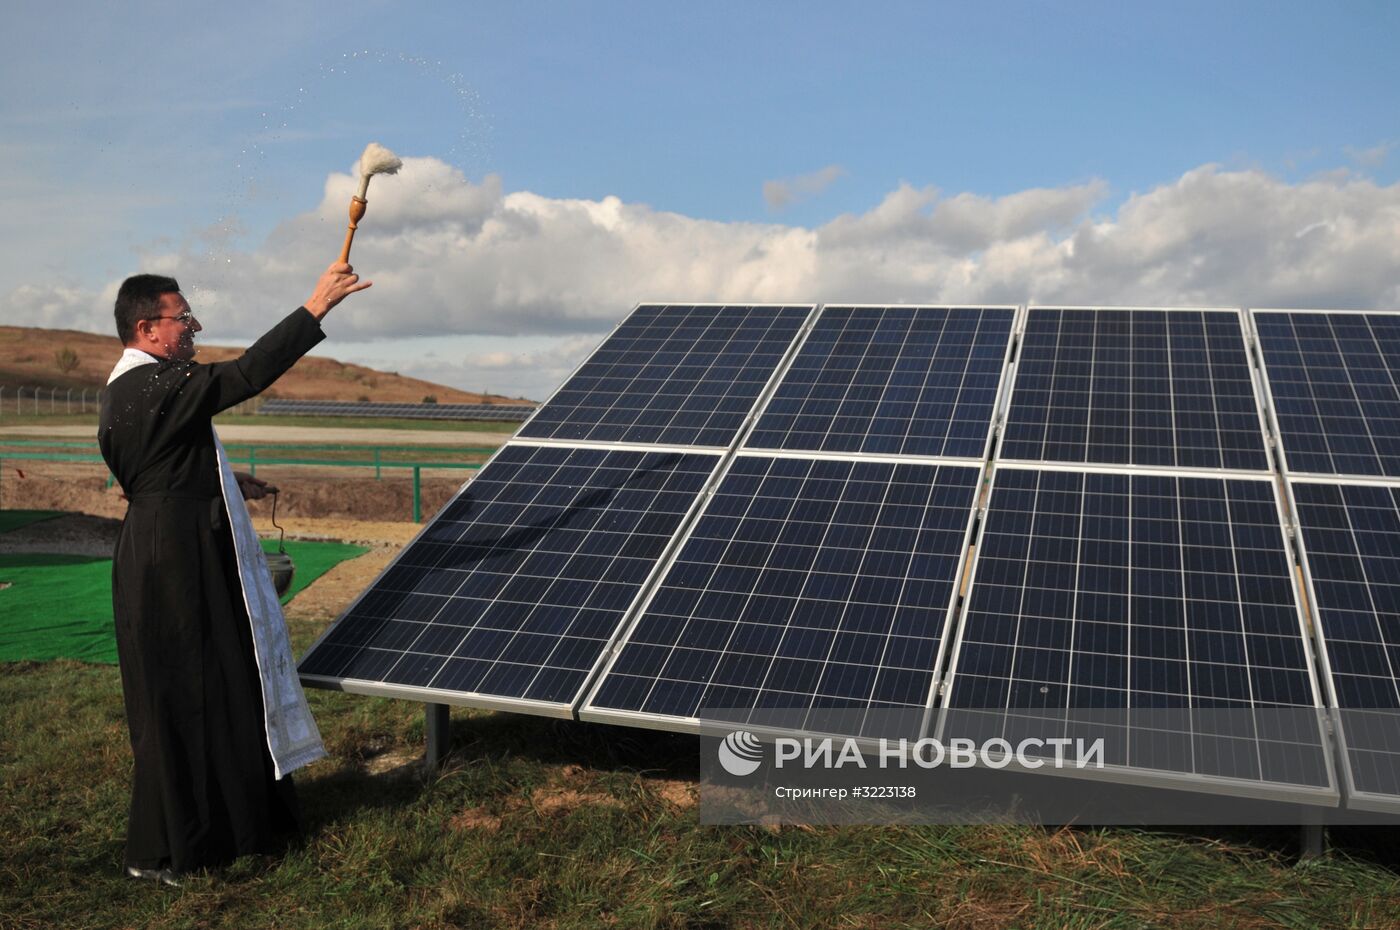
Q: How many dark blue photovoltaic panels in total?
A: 8